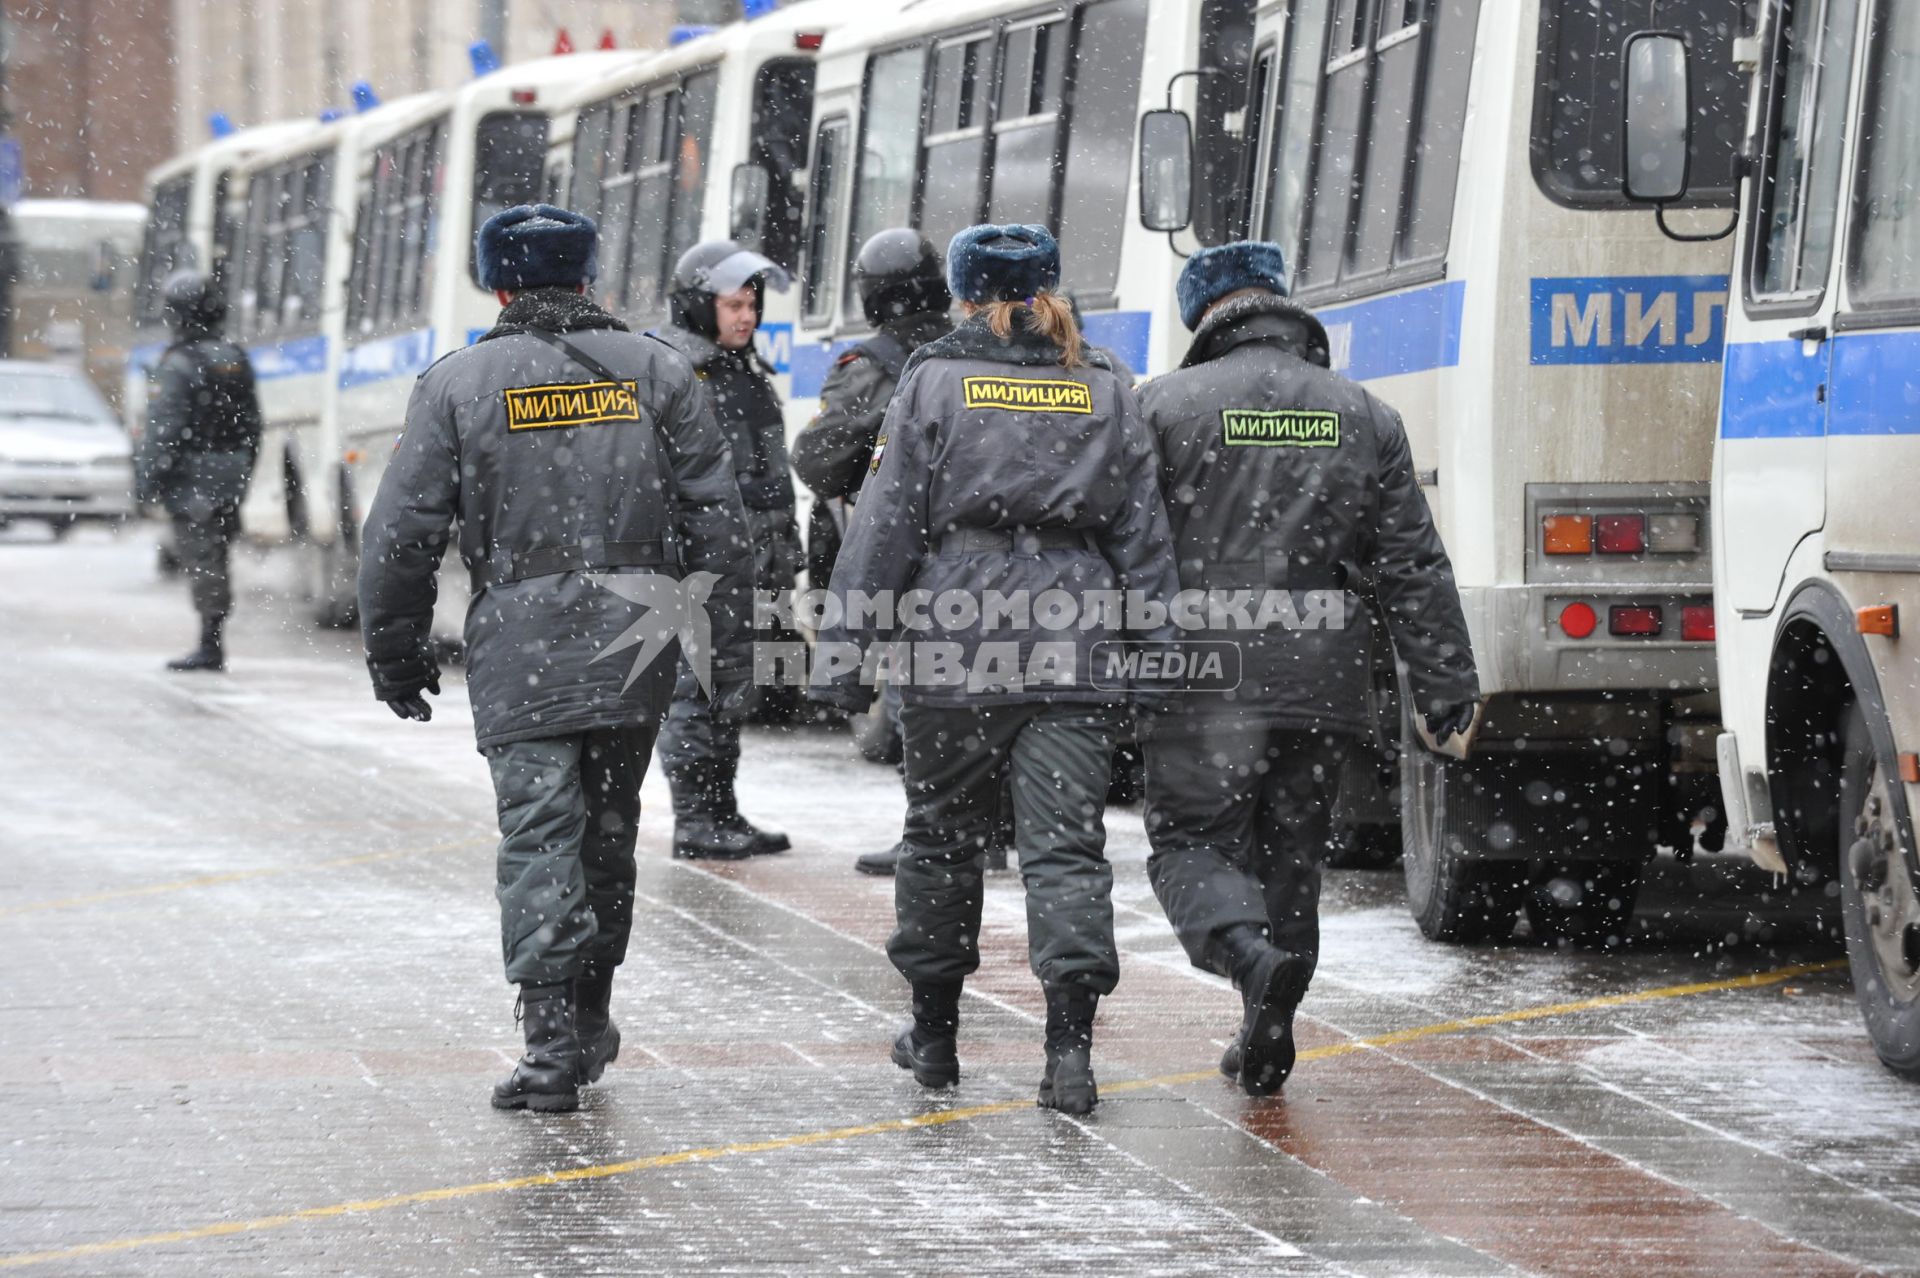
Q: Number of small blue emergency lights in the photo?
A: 6